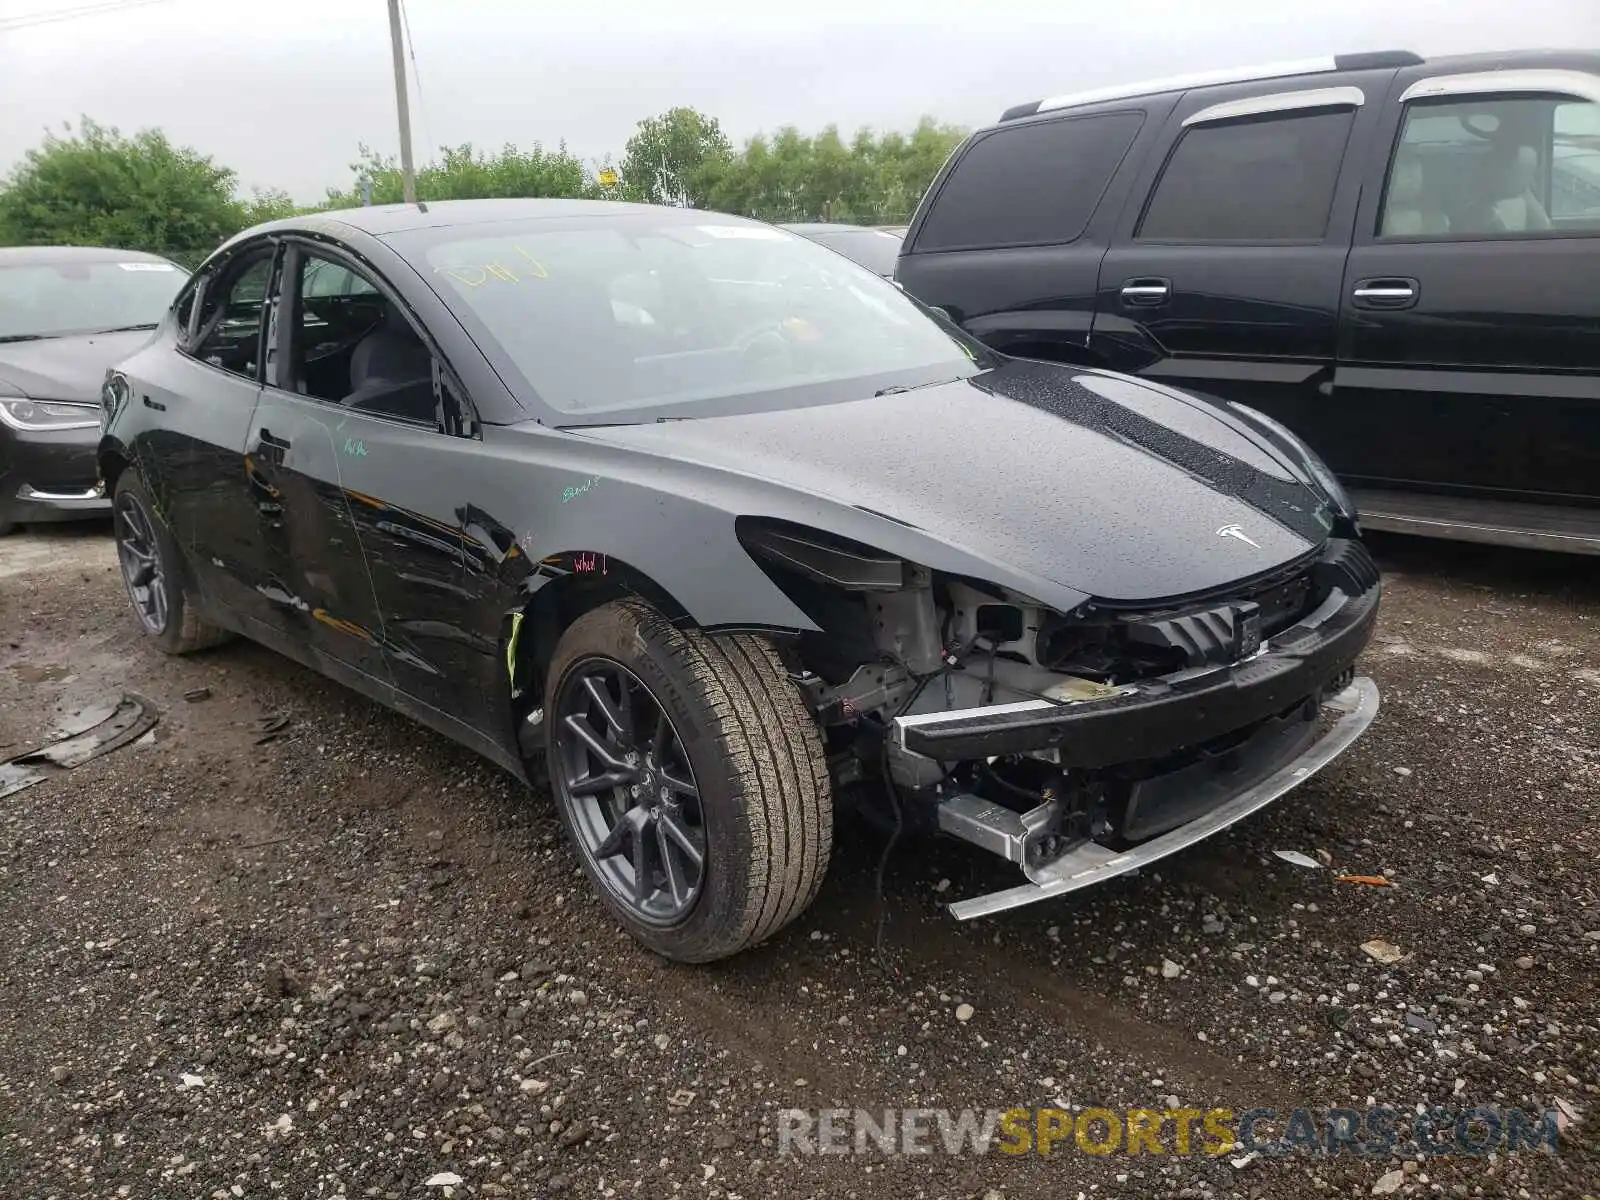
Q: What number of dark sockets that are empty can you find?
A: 1